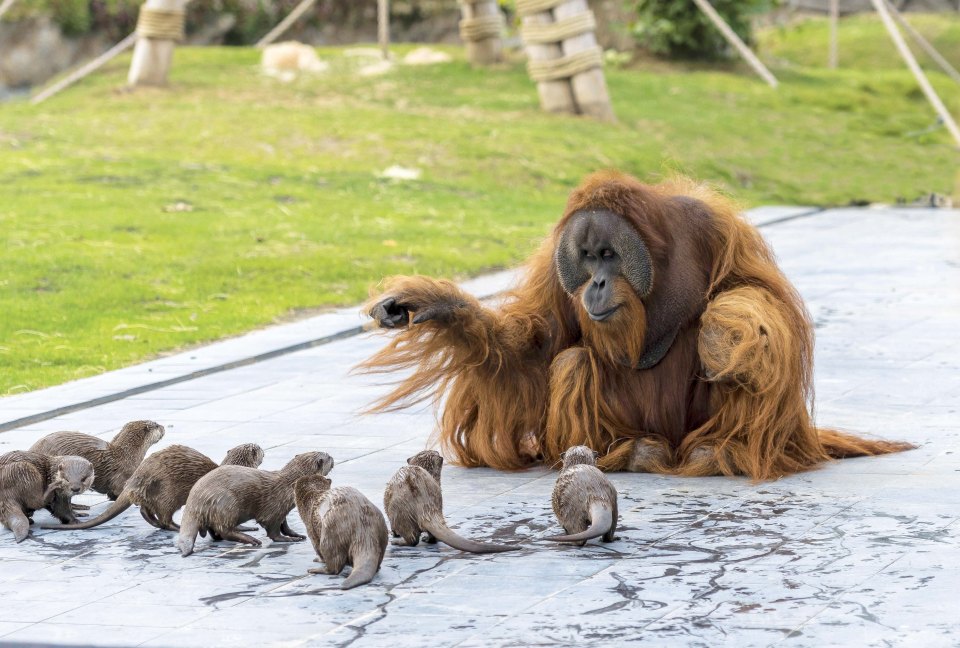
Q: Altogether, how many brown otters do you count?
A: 7